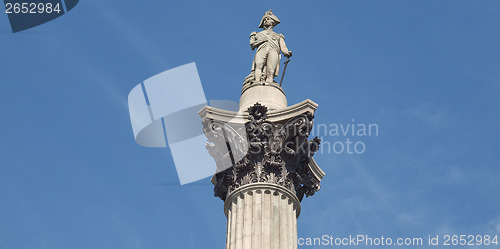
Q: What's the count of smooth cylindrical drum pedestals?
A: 1